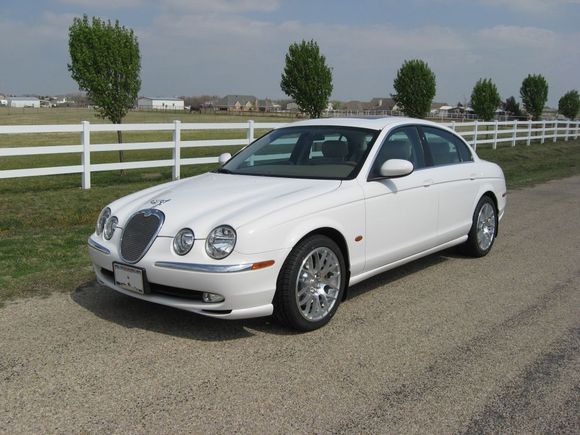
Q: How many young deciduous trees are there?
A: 6